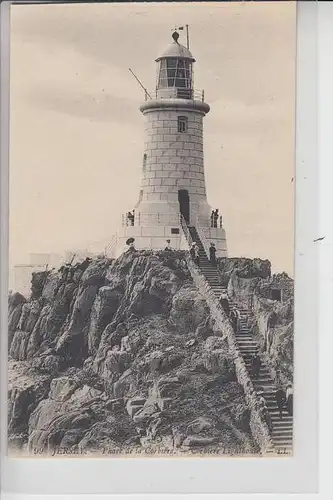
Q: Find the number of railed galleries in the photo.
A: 2